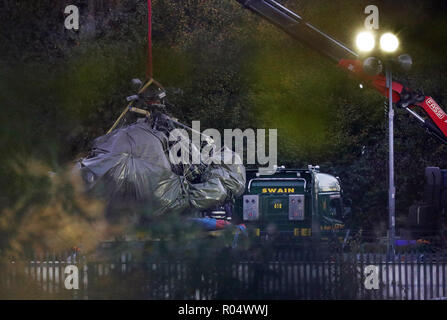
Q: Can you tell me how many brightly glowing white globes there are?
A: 2